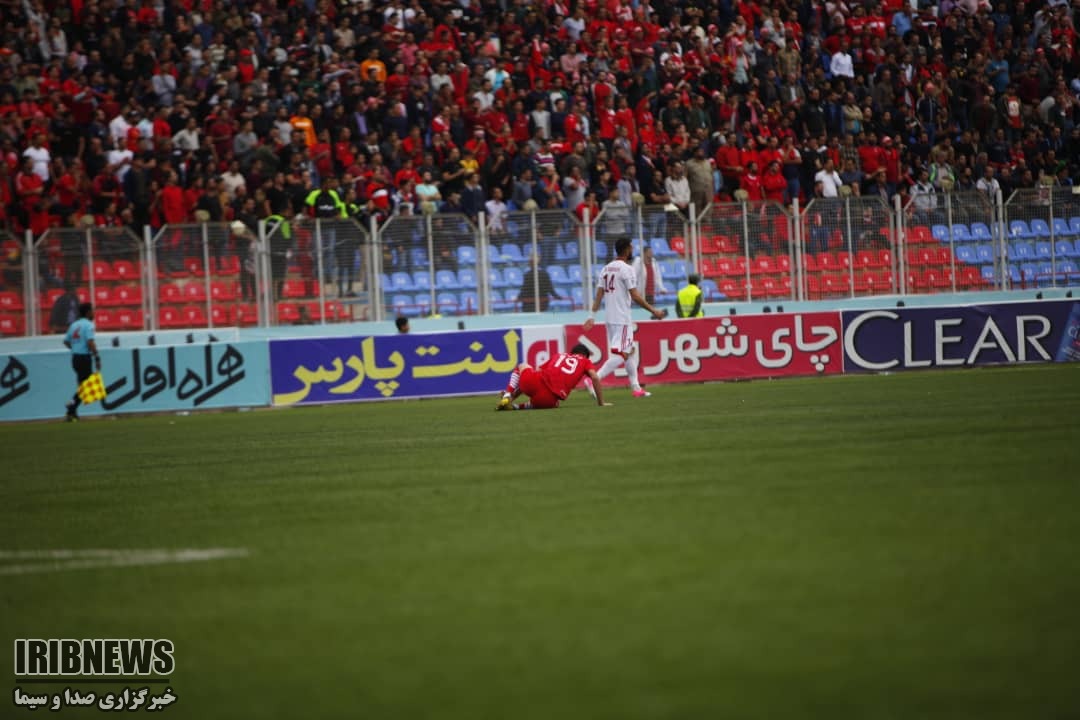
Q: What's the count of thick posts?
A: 10